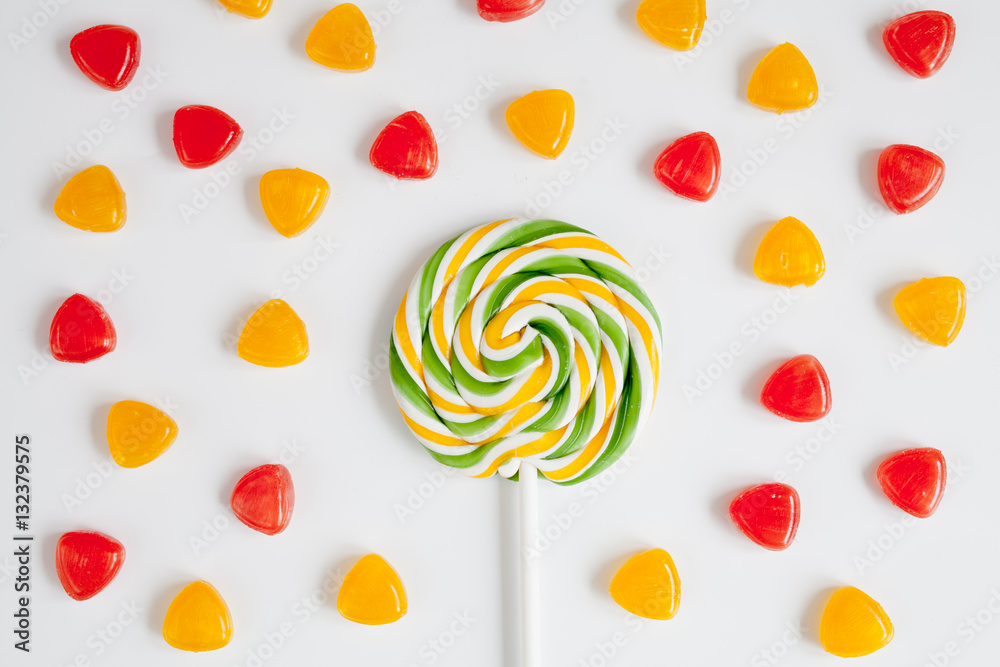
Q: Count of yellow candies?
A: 15